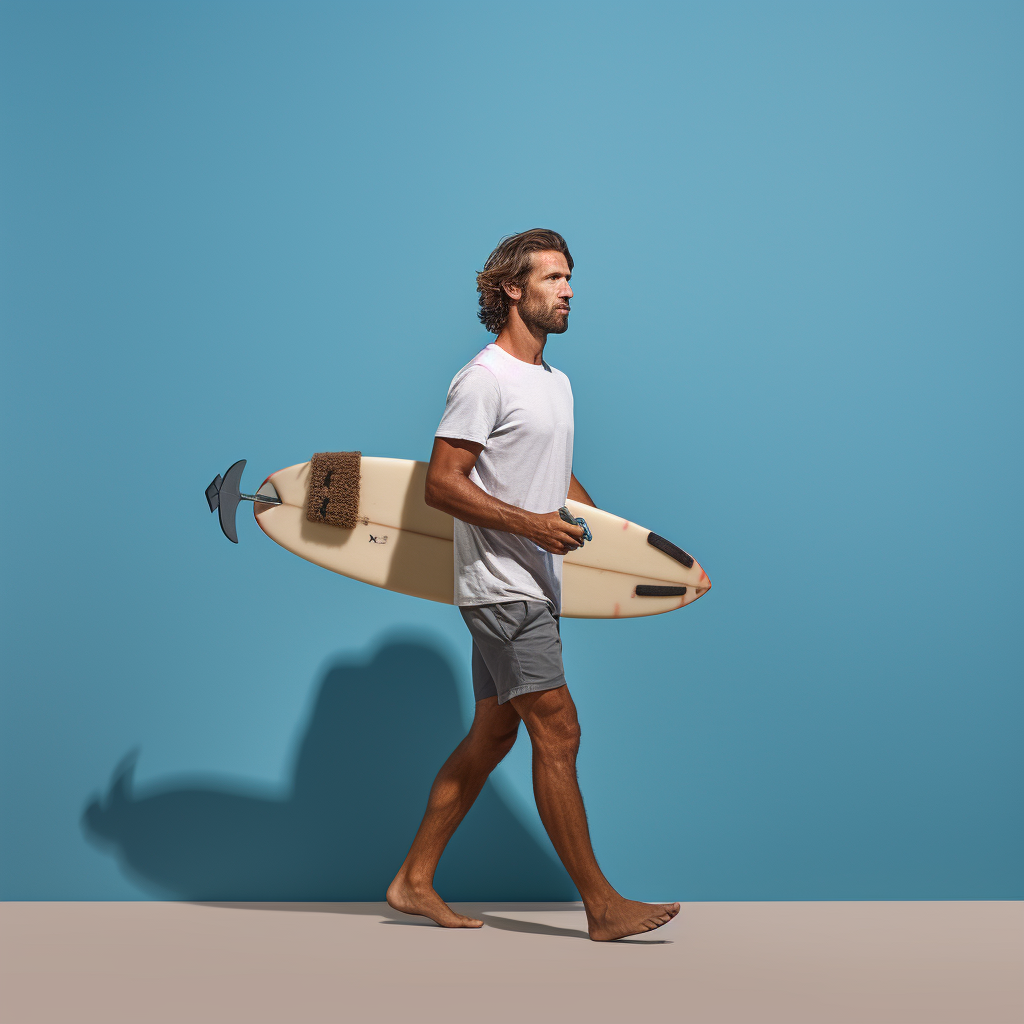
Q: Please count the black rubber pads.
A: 2